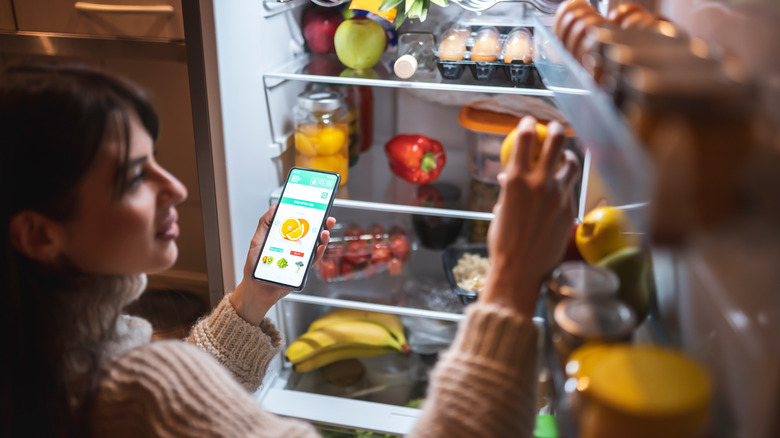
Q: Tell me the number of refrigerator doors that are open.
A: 1